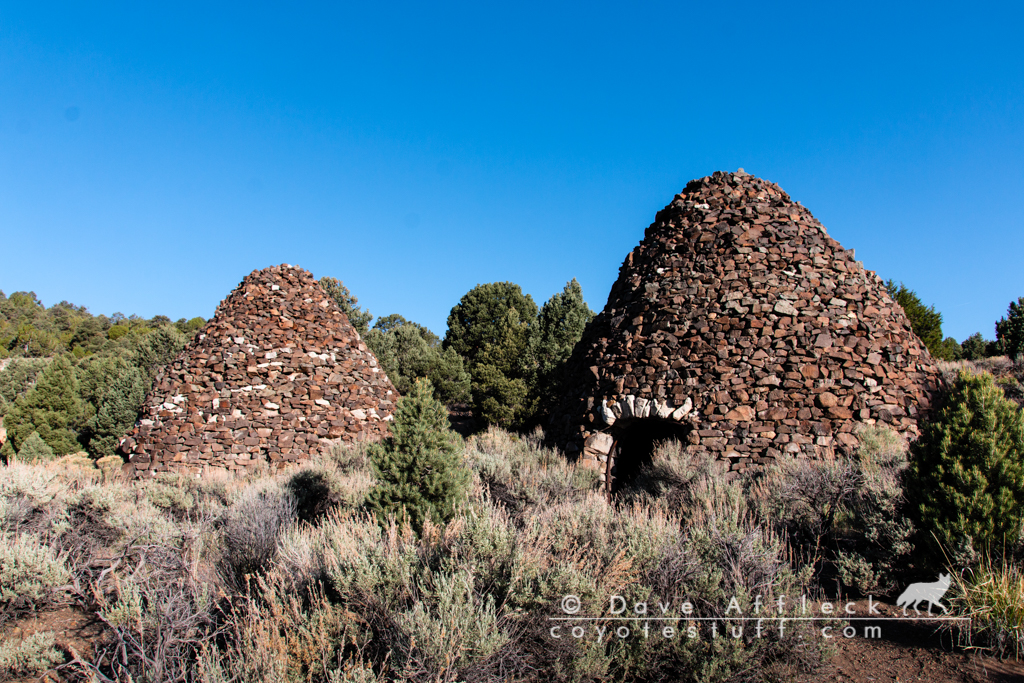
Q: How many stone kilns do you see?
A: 2